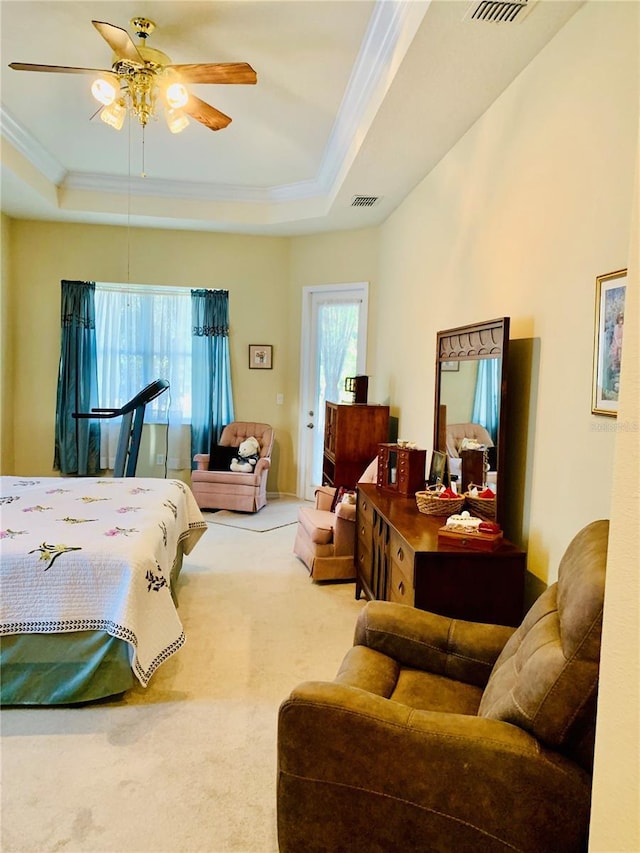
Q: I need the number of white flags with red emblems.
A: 0